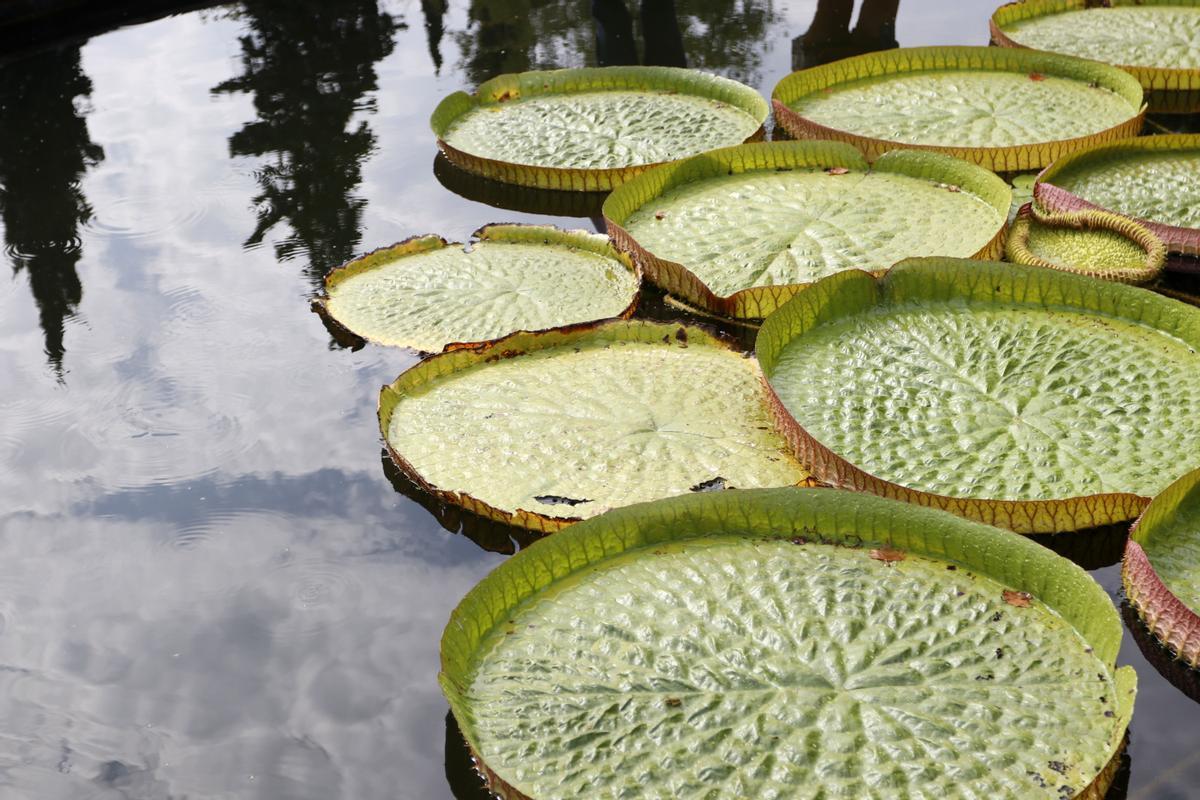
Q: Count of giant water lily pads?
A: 11